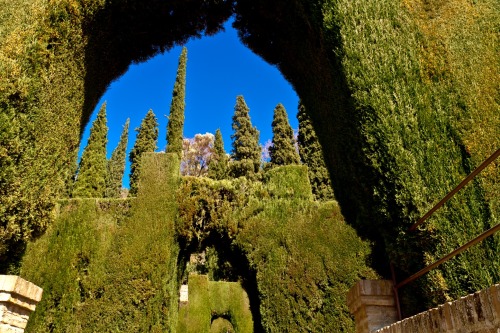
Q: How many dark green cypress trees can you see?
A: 8